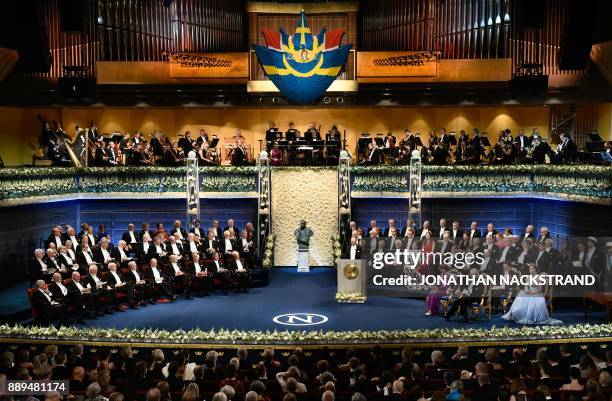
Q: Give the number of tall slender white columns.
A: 4